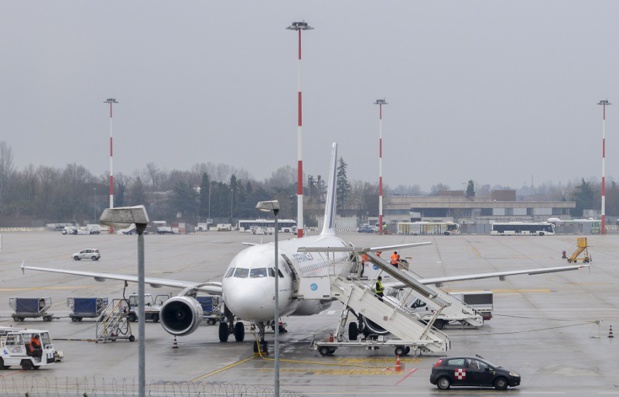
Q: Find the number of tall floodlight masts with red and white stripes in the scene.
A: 4